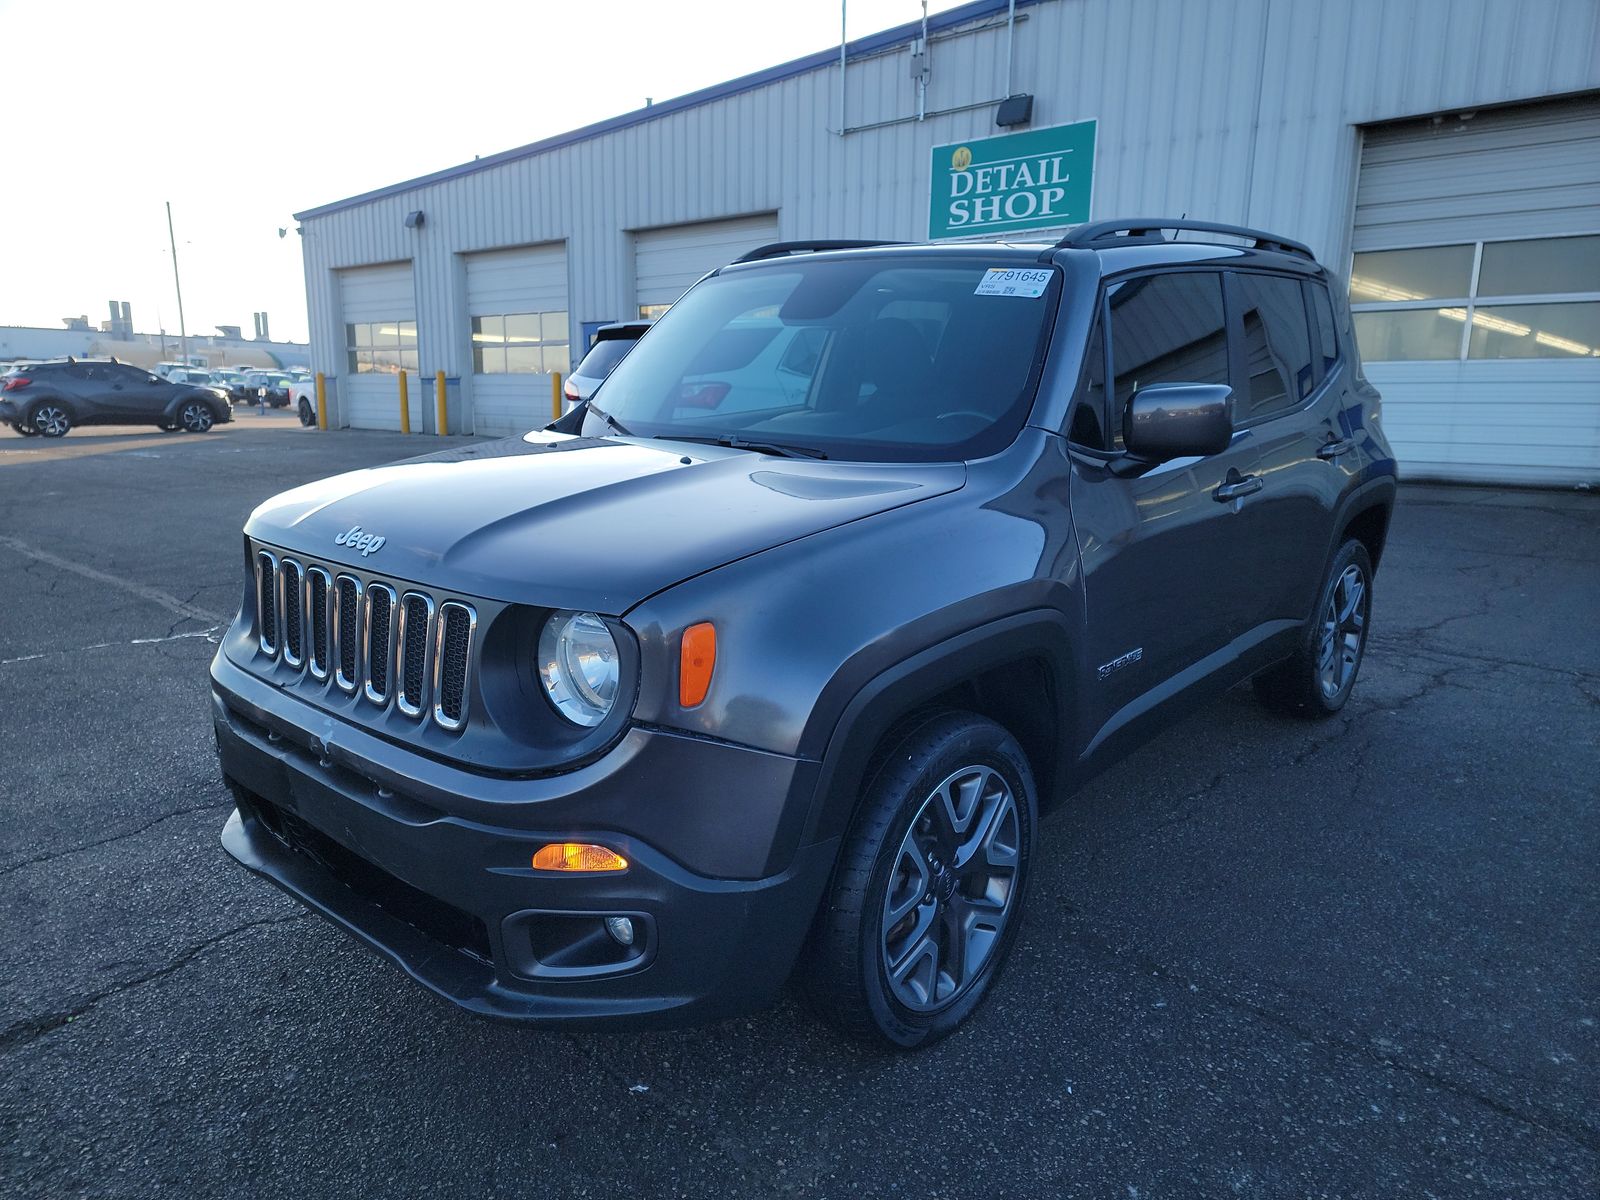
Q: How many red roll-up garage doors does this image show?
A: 0